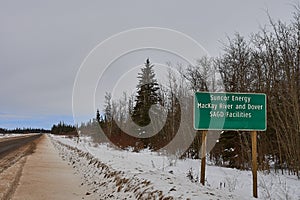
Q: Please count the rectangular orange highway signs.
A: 0